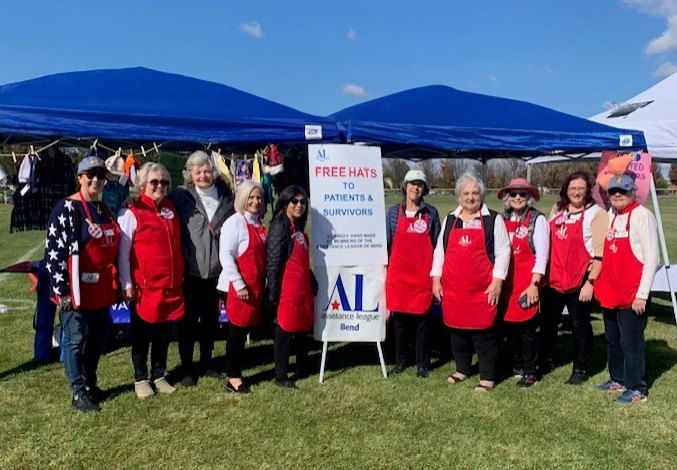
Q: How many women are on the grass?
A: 10